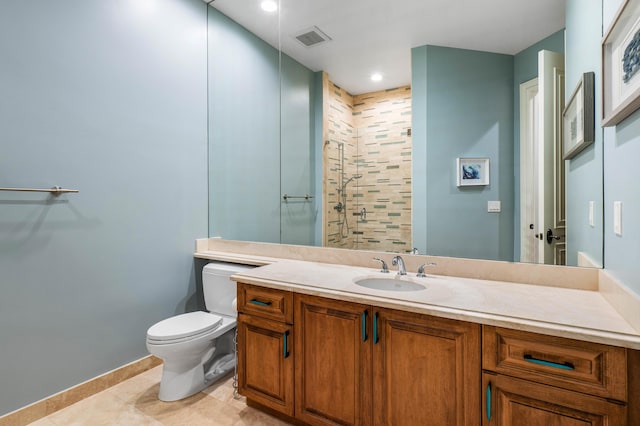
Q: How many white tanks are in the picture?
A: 1